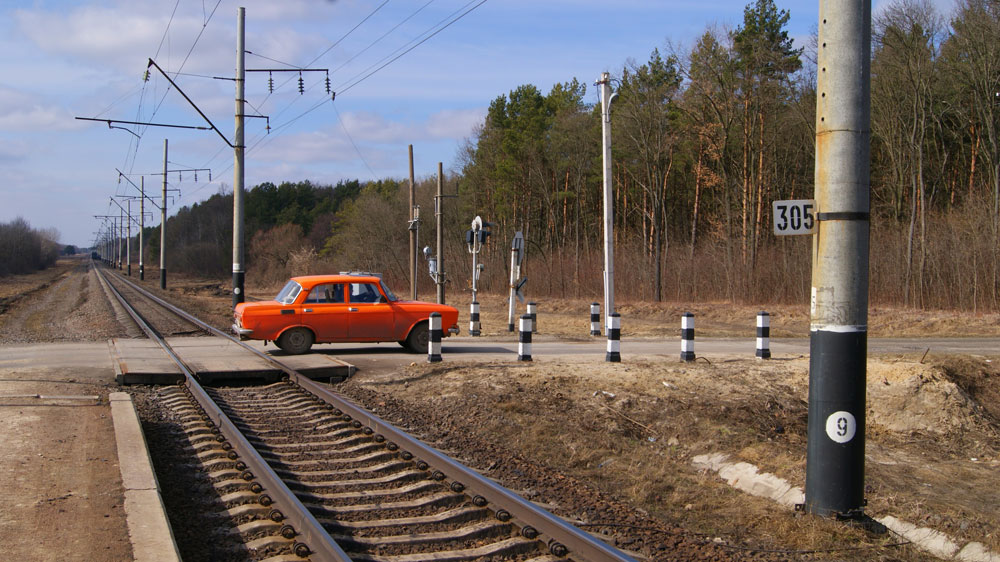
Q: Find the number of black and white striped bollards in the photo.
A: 8